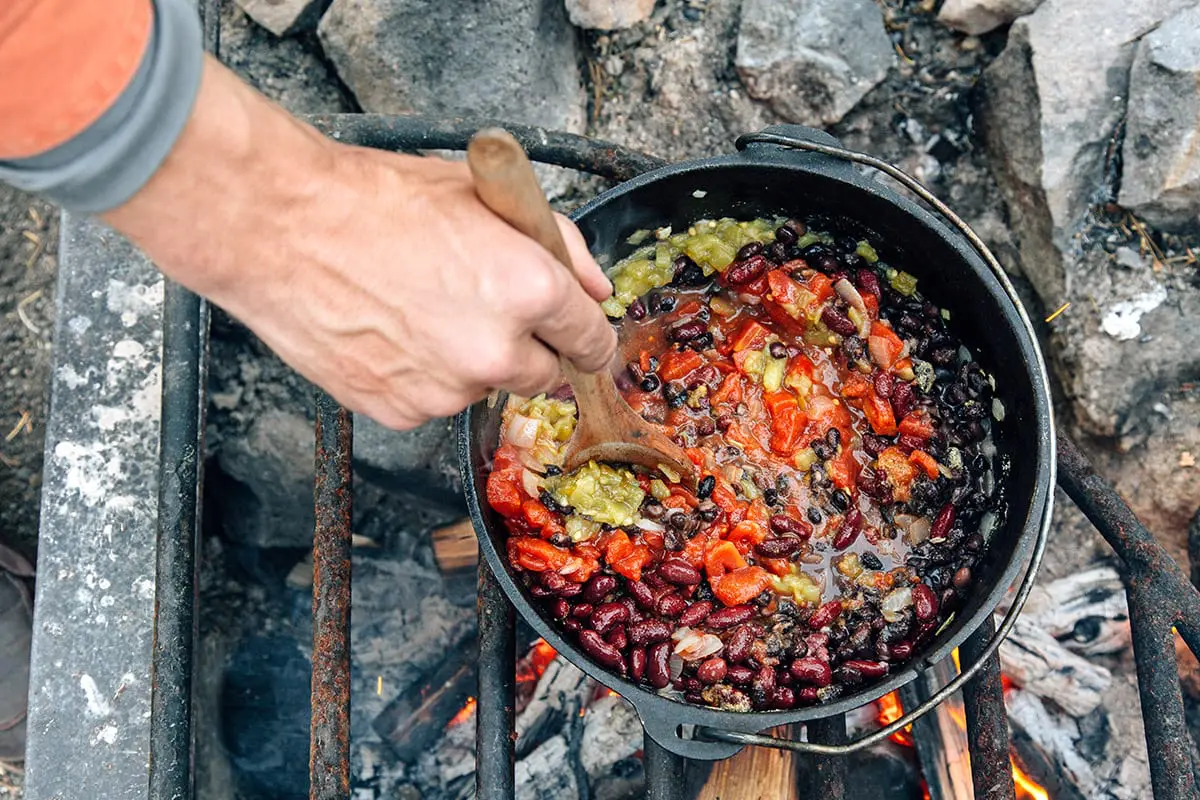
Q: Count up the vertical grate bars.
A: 7